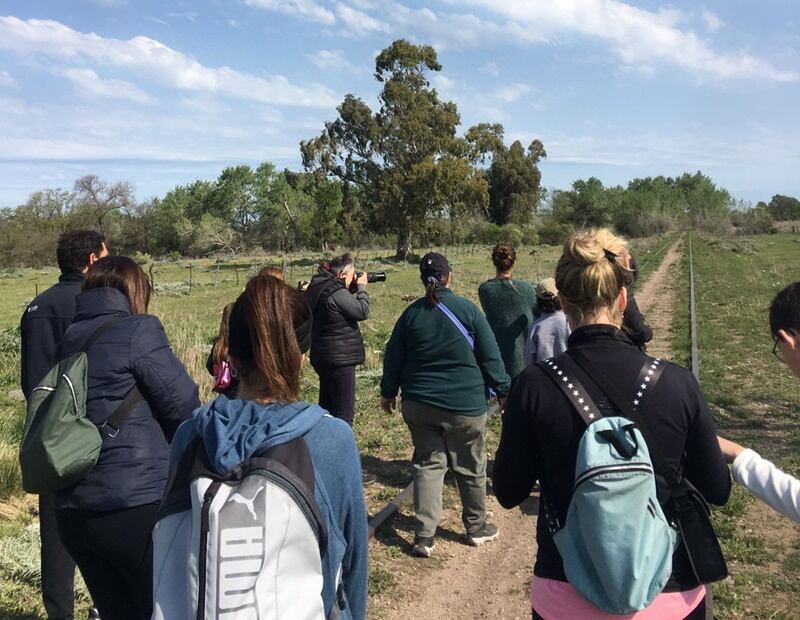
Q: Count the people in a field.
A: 12